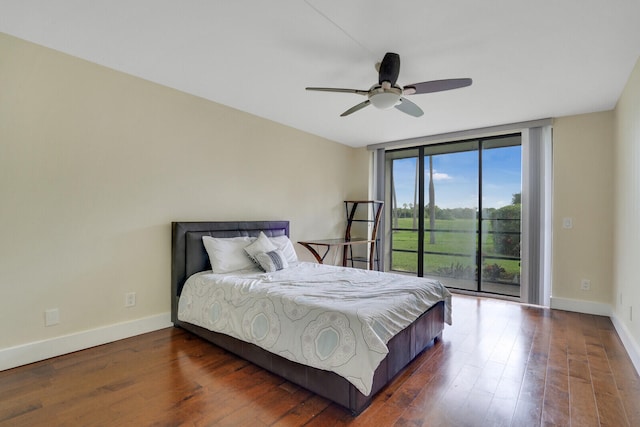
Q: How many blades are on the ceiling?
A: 5